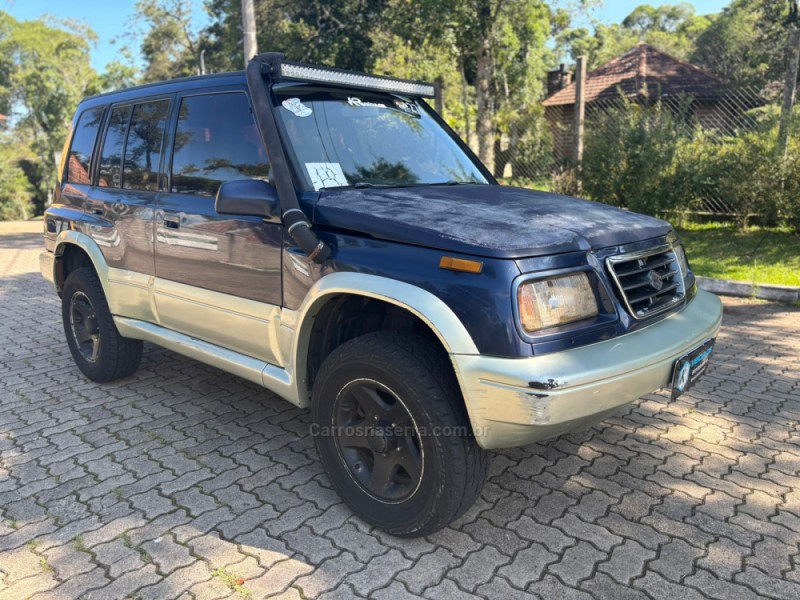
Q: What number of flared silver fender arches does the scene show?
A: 2